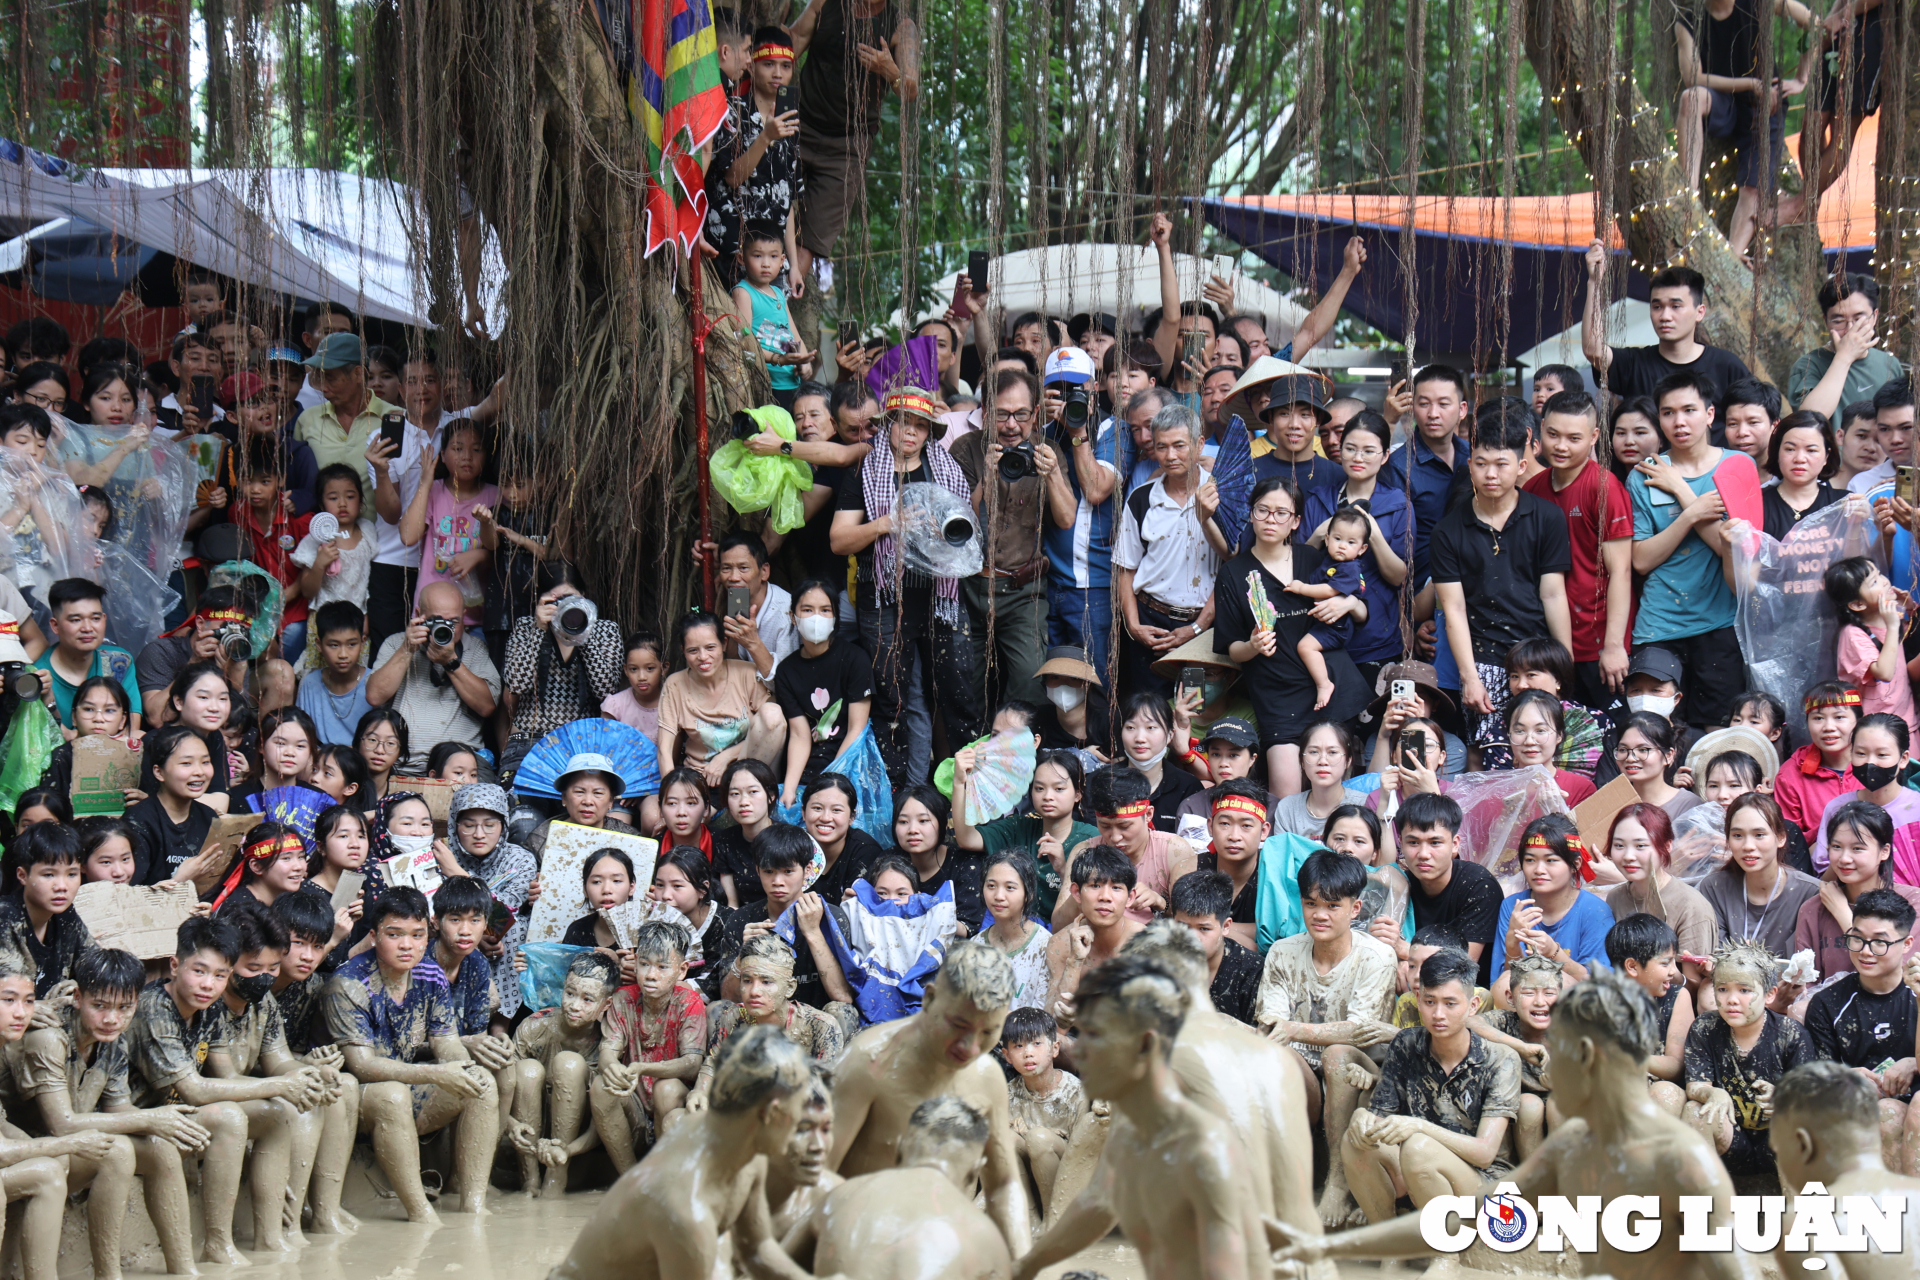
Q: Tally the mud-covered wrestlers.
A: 8